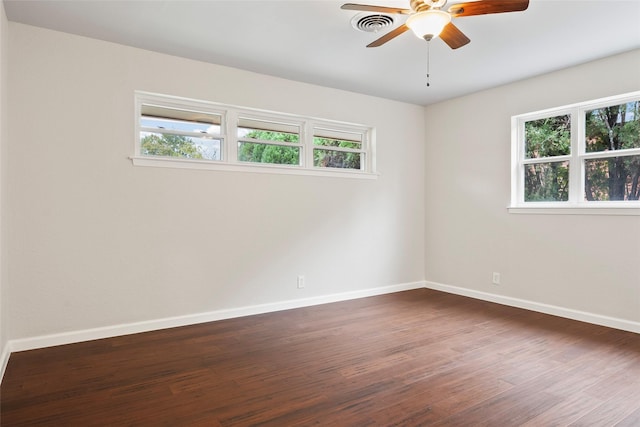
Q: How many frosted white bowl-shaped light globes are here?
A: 1